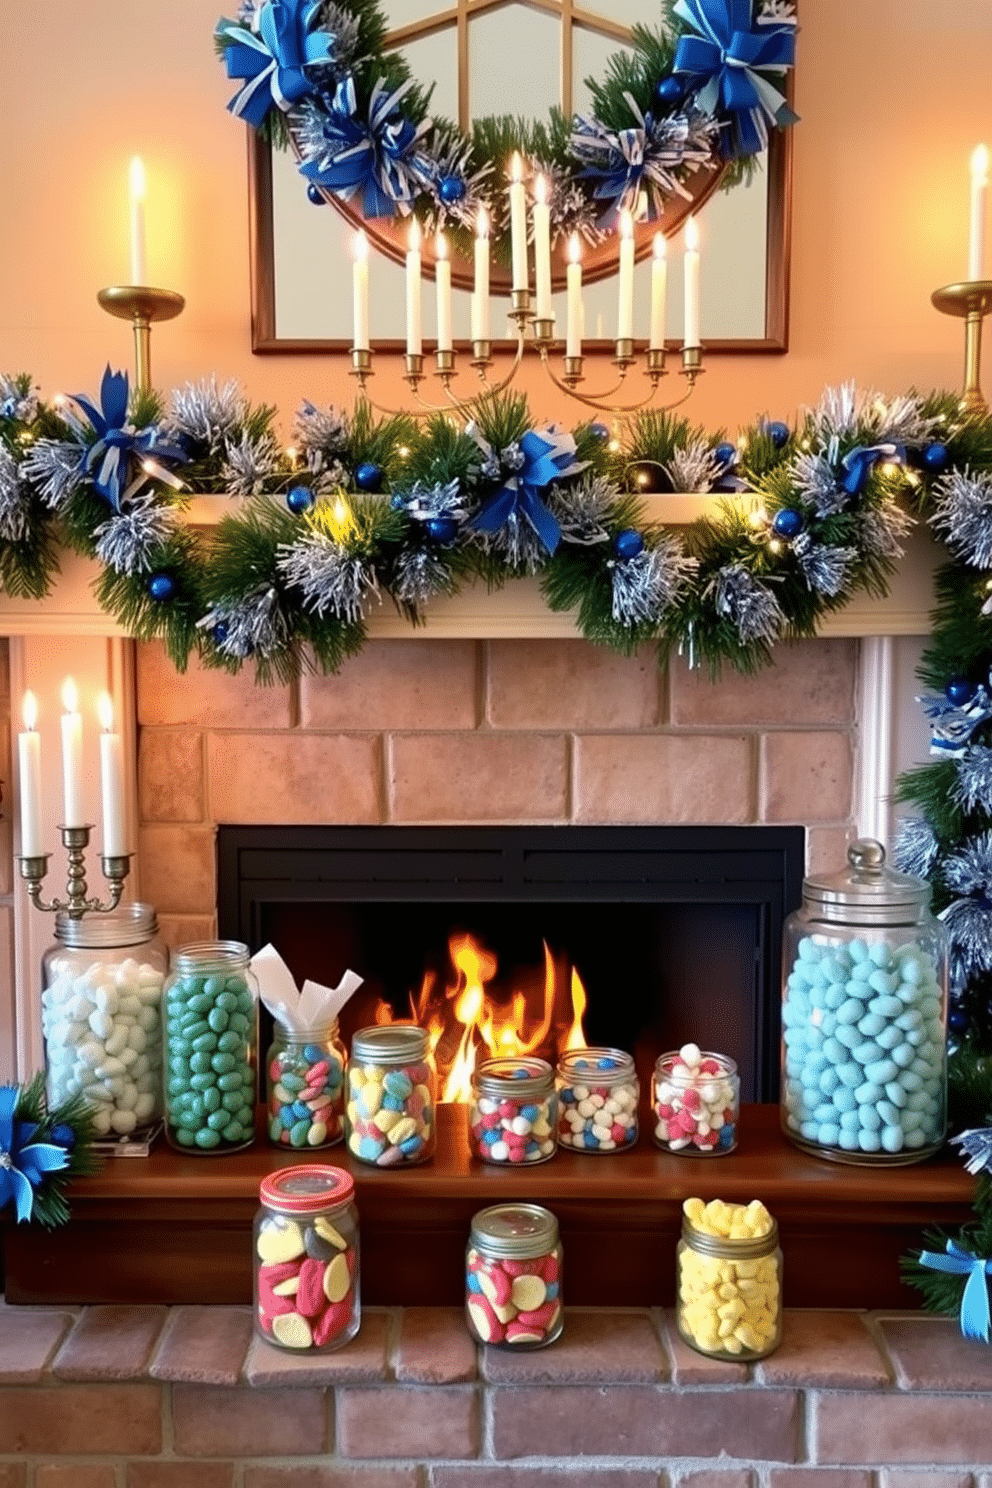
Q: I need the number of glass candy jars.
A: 11